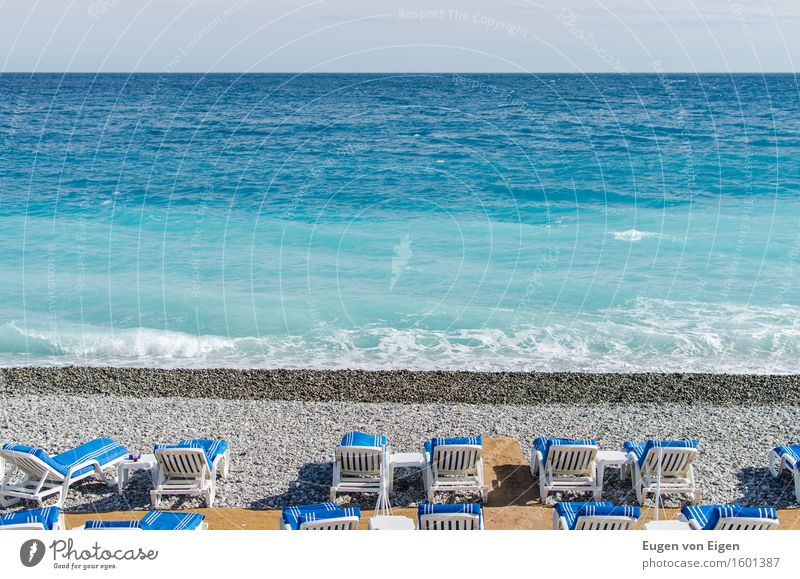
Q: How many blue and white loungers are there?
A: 13